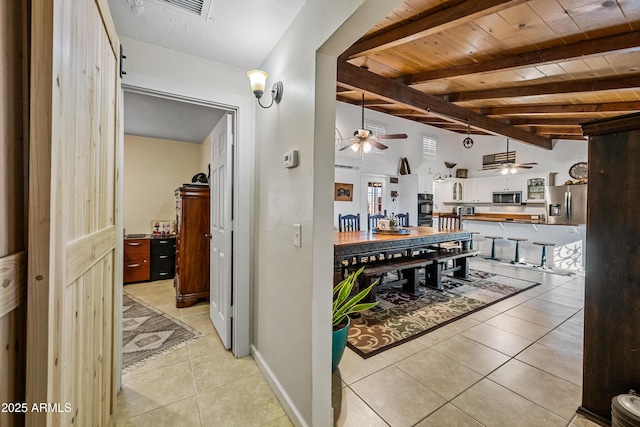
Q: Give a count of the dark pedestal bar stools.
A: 4